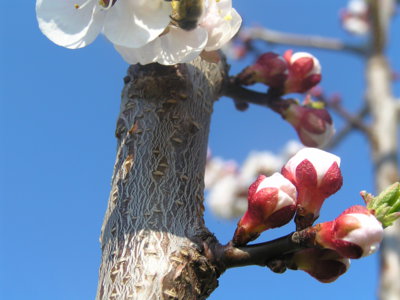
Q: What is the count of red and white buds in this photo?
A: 7